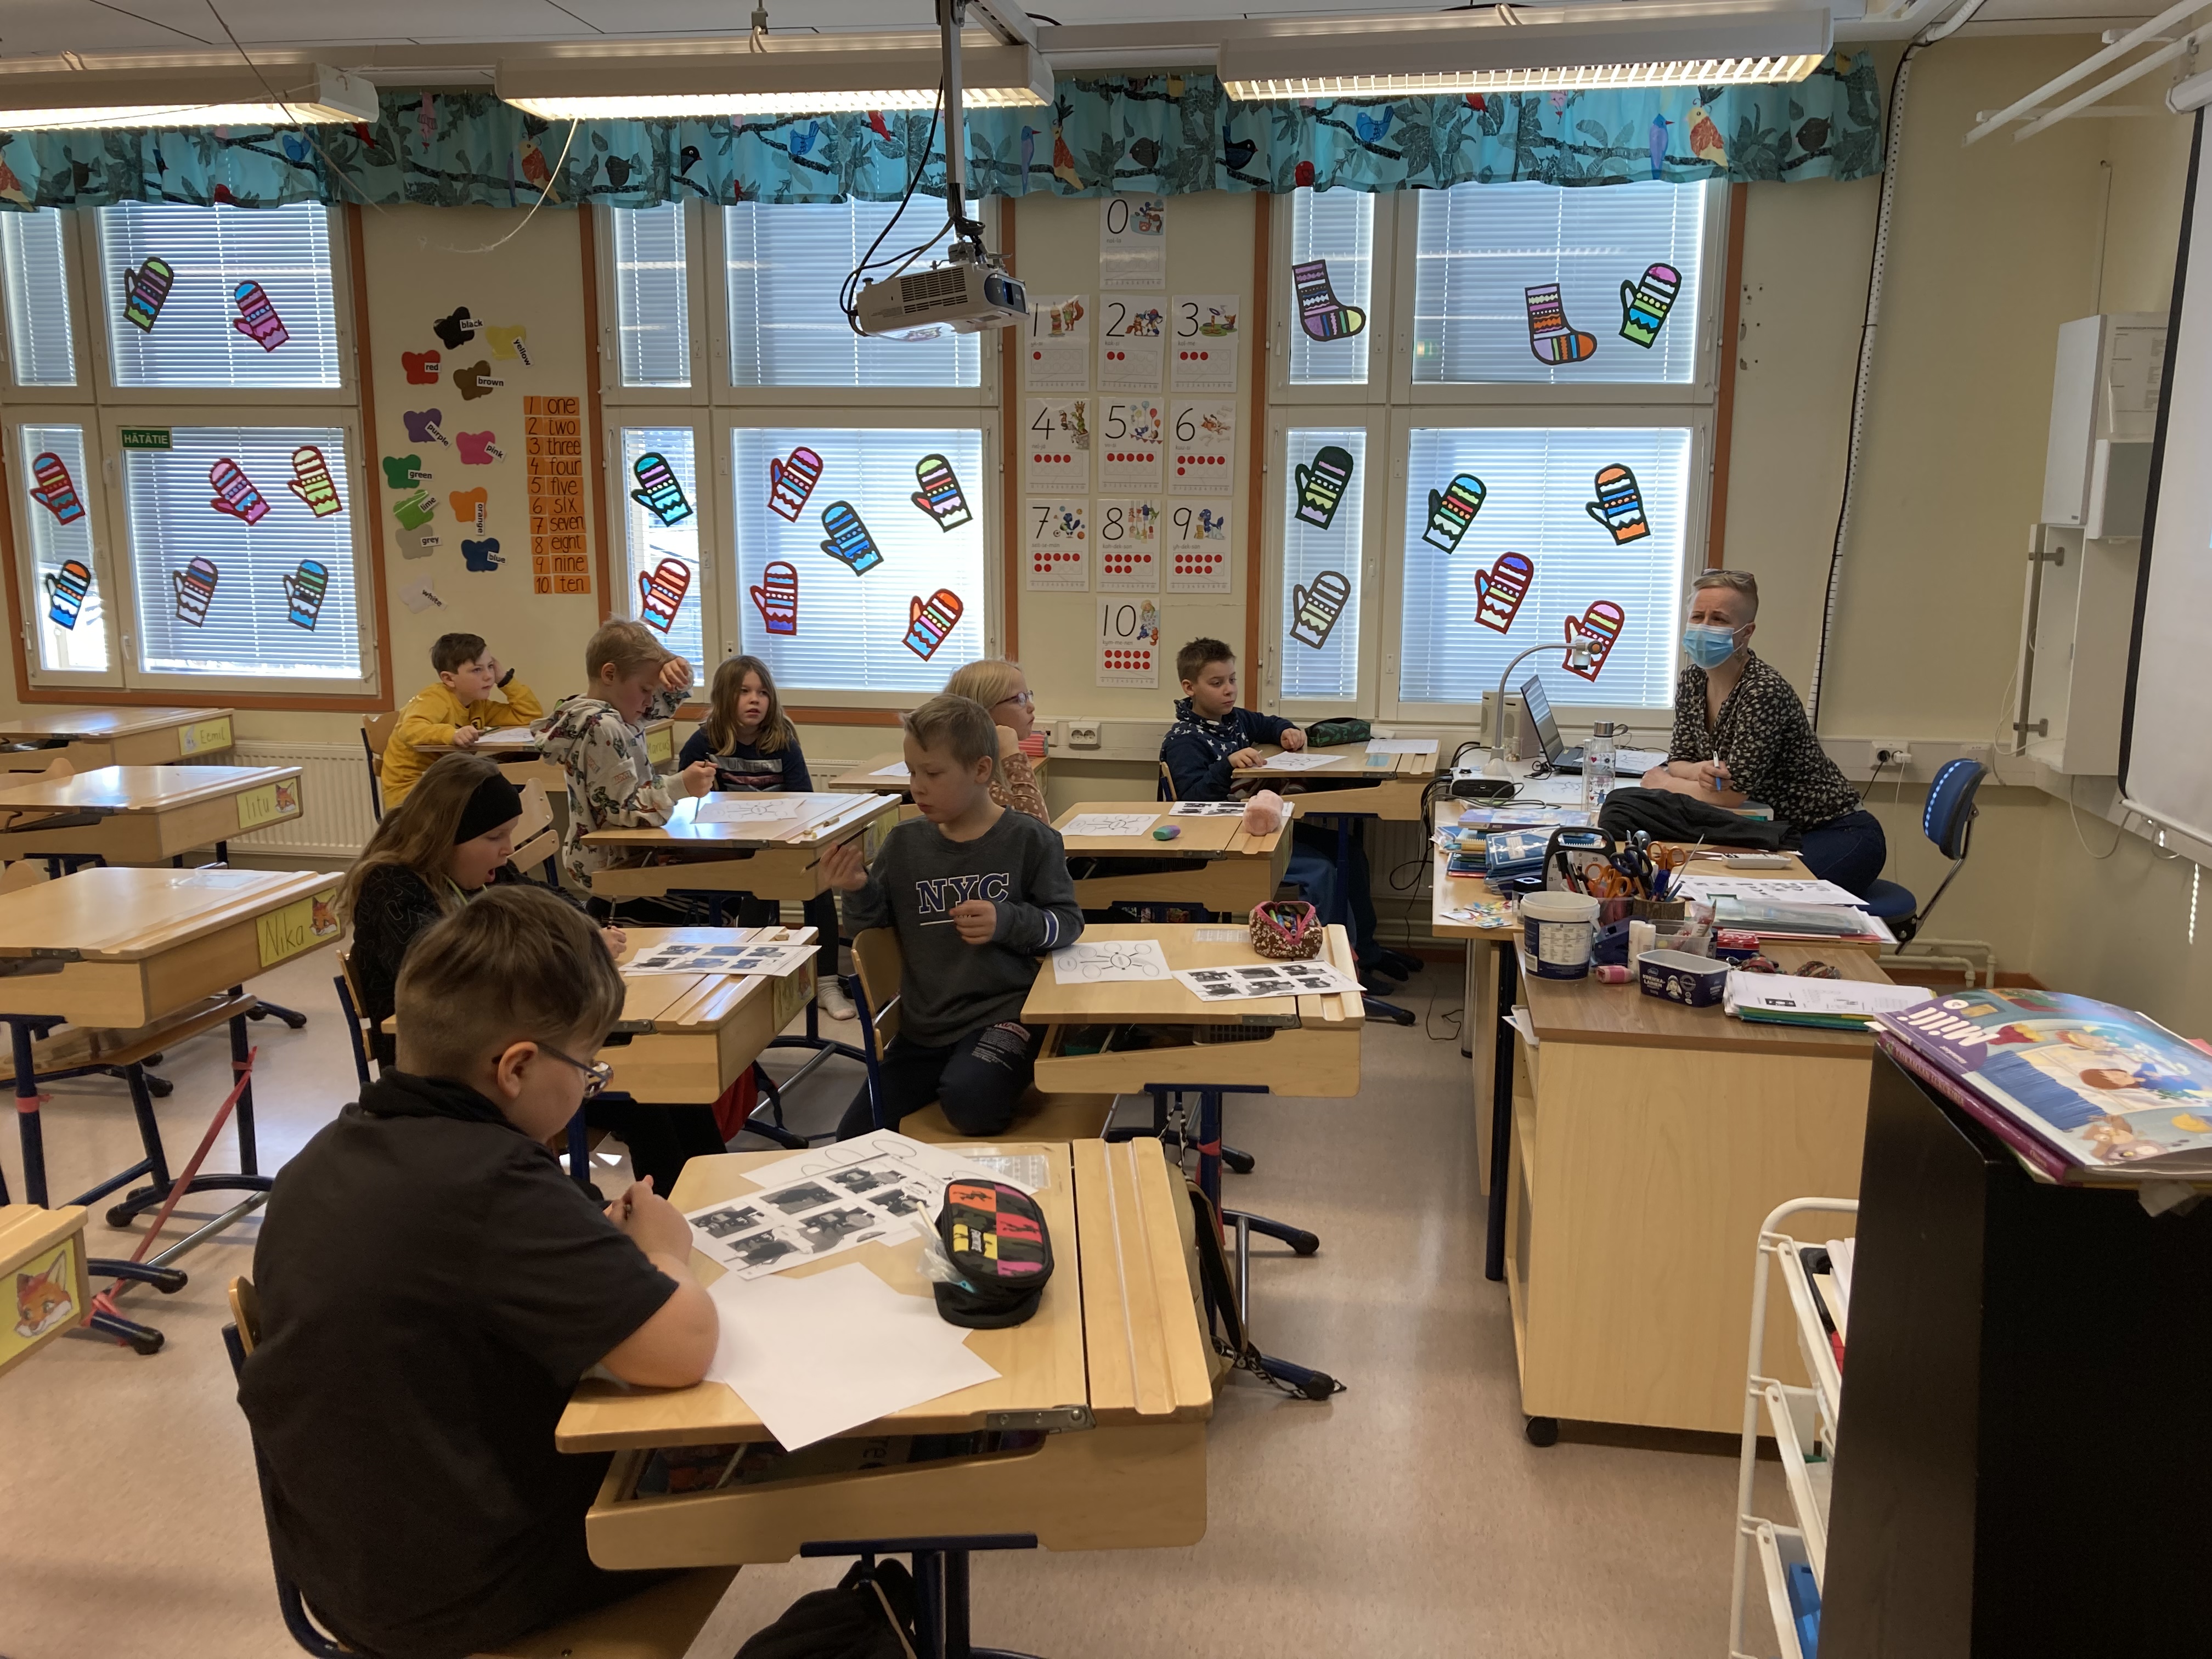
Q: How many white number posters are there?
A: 11